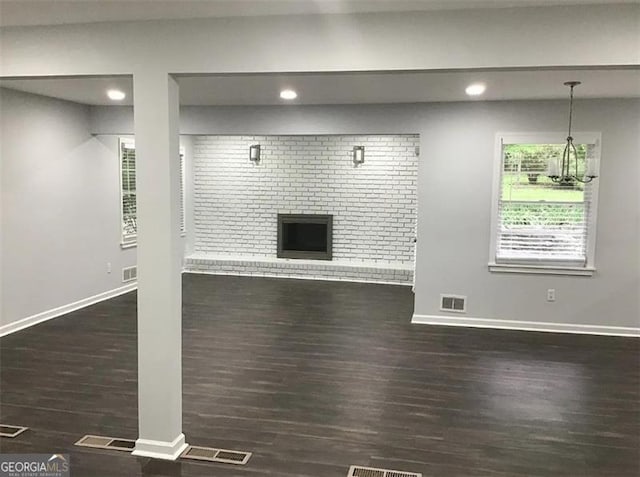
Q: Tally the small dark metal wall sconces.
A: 2